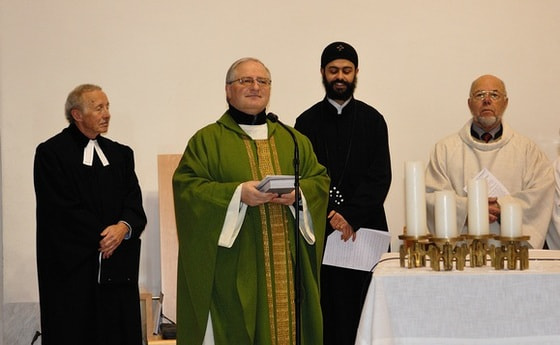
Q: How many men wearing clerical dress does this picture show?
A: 4